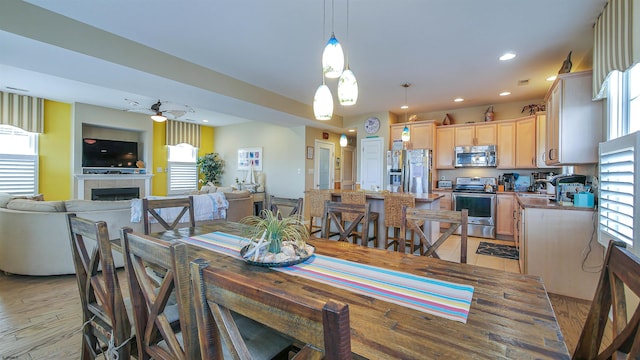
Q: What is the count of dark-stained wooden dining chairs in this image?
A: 8